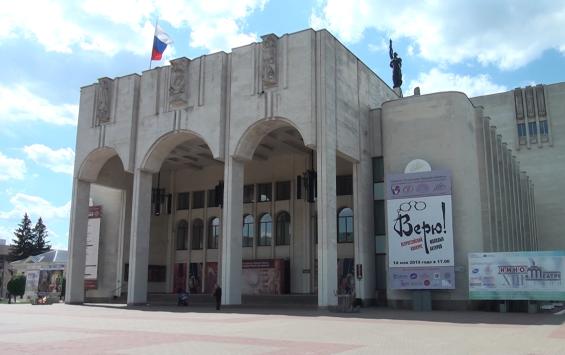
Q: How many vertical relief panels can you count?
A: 3